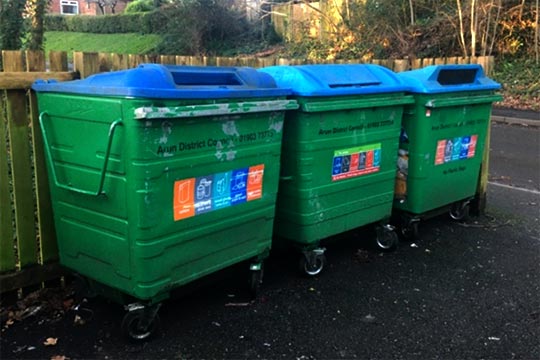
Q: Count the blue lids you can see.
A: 3